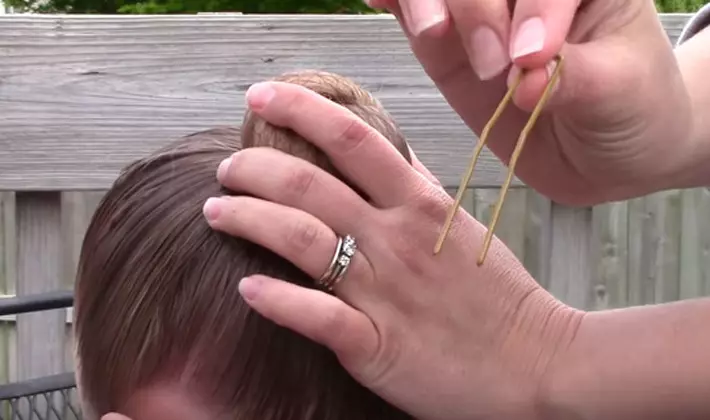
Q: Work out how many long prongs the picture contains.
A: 2